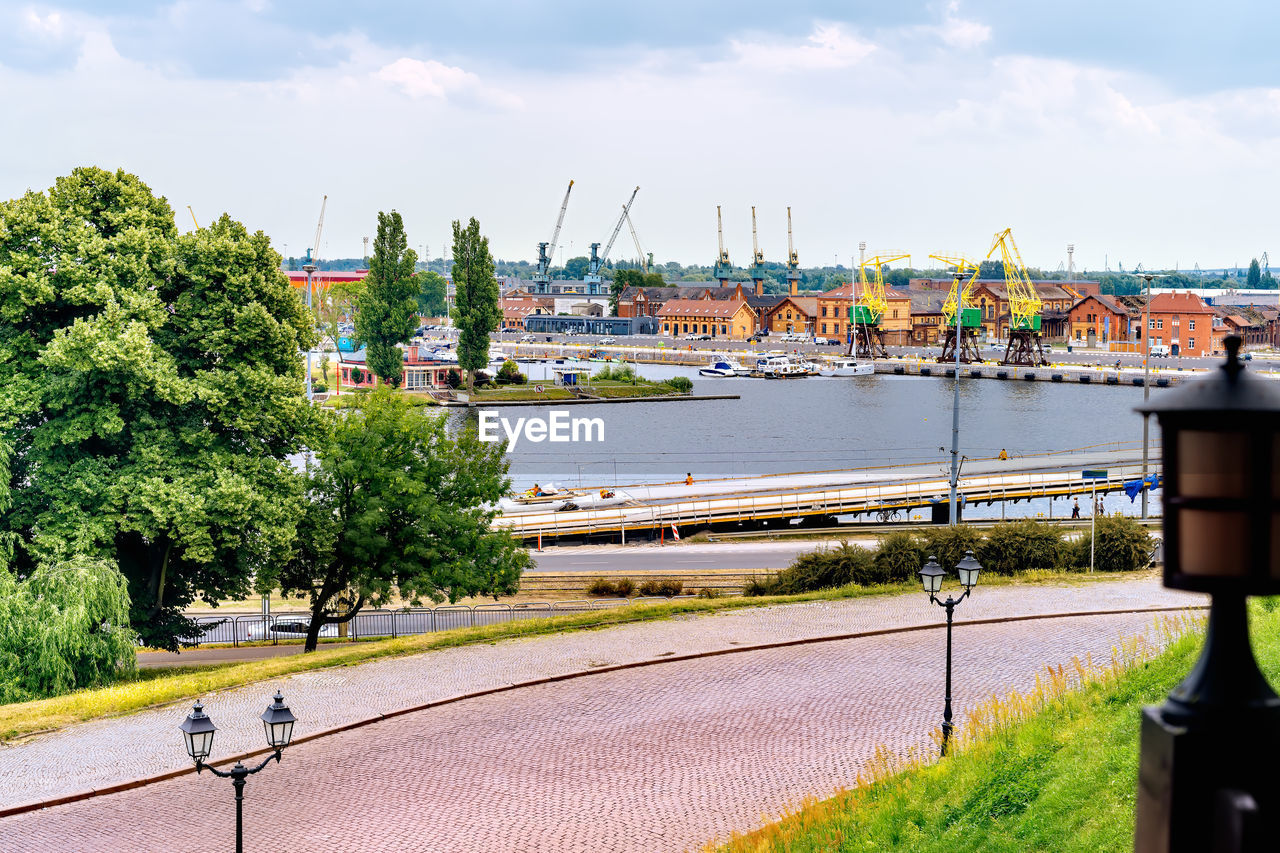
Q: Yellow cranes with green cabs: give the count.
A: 3